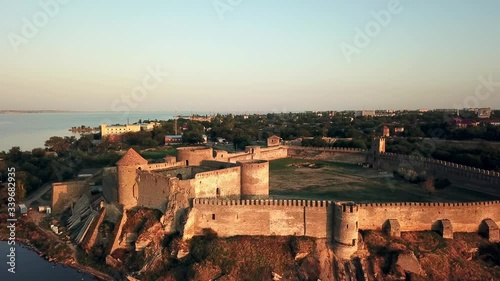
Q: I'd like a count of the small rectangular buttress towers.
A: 3